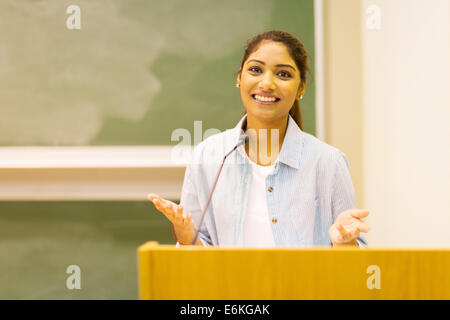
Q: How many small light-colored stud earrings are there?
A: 2